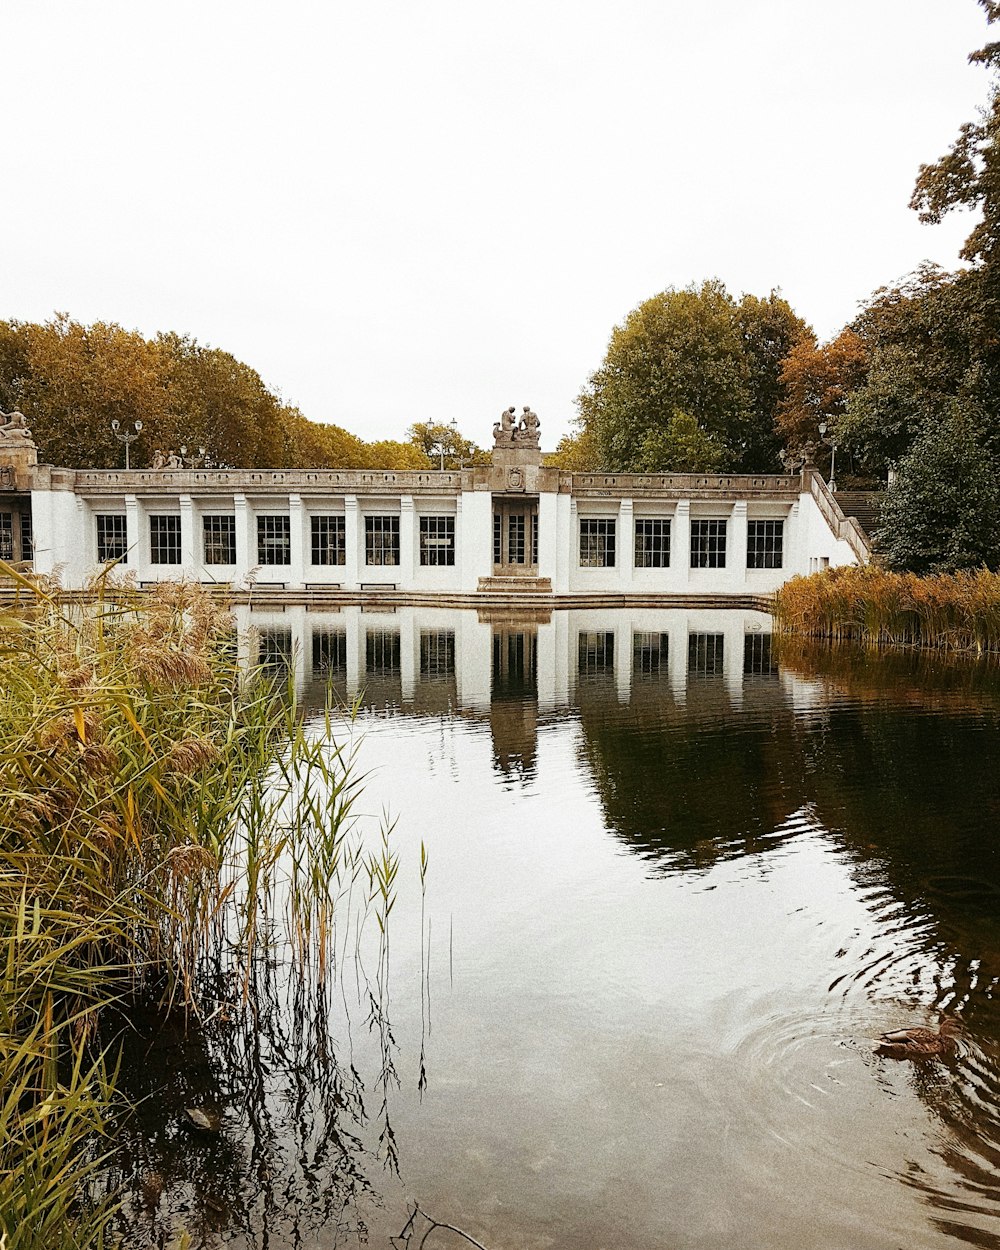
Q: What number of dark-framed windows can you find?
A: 11